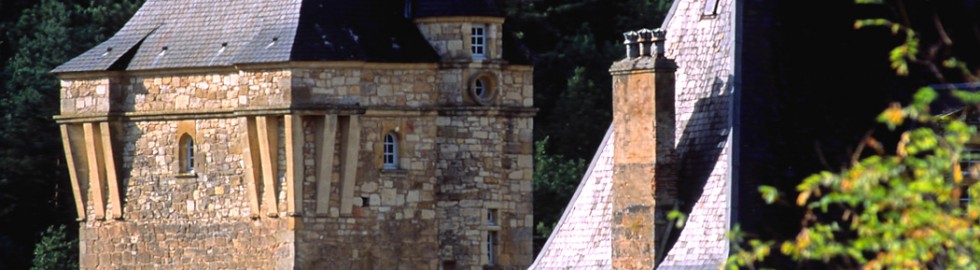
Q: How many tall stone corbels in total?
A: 8